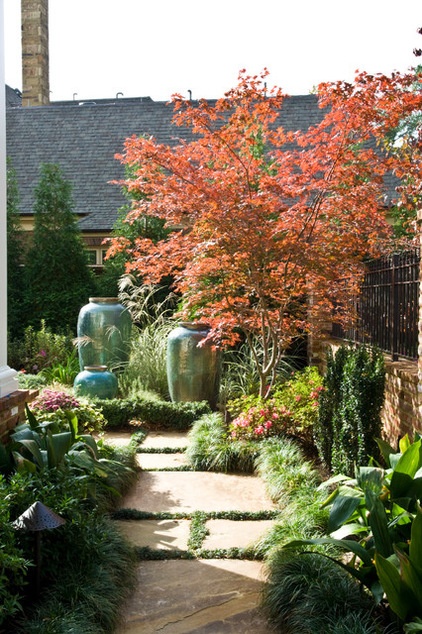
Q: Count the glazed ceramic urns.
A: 3